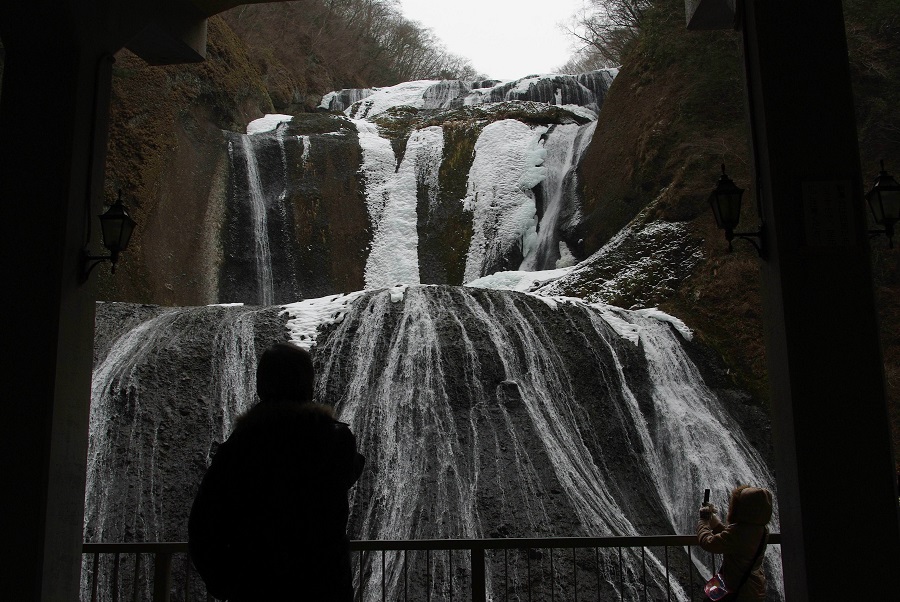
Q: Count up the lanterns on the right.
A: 2